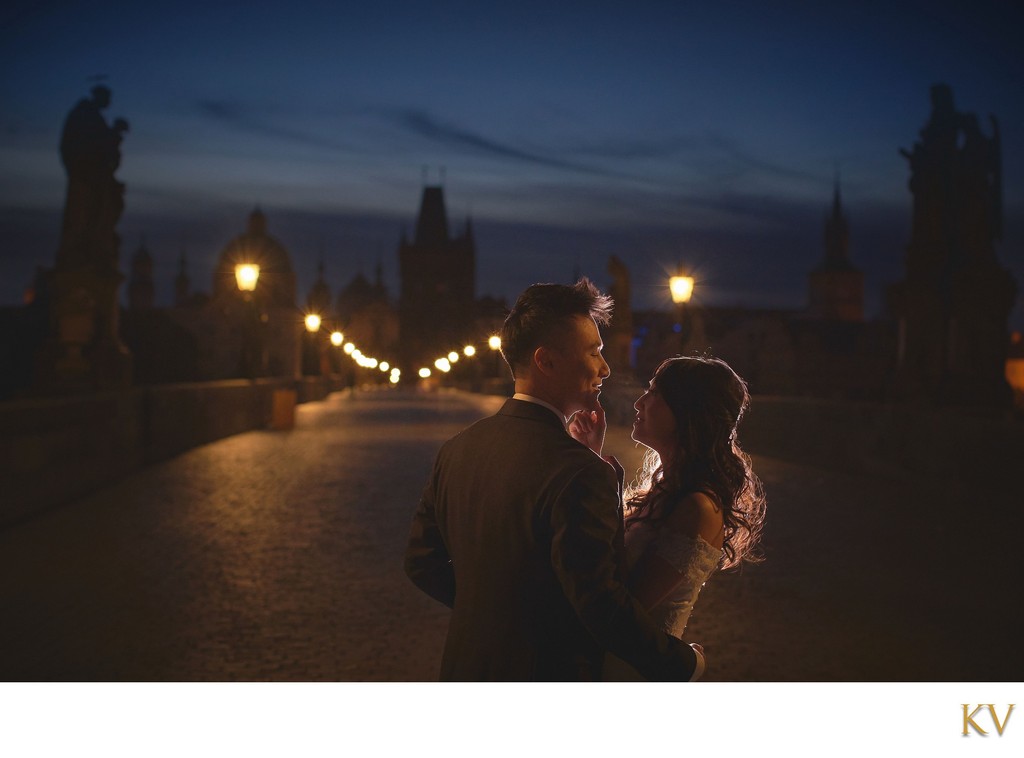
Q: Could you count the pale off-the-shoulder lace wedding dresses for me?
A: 1